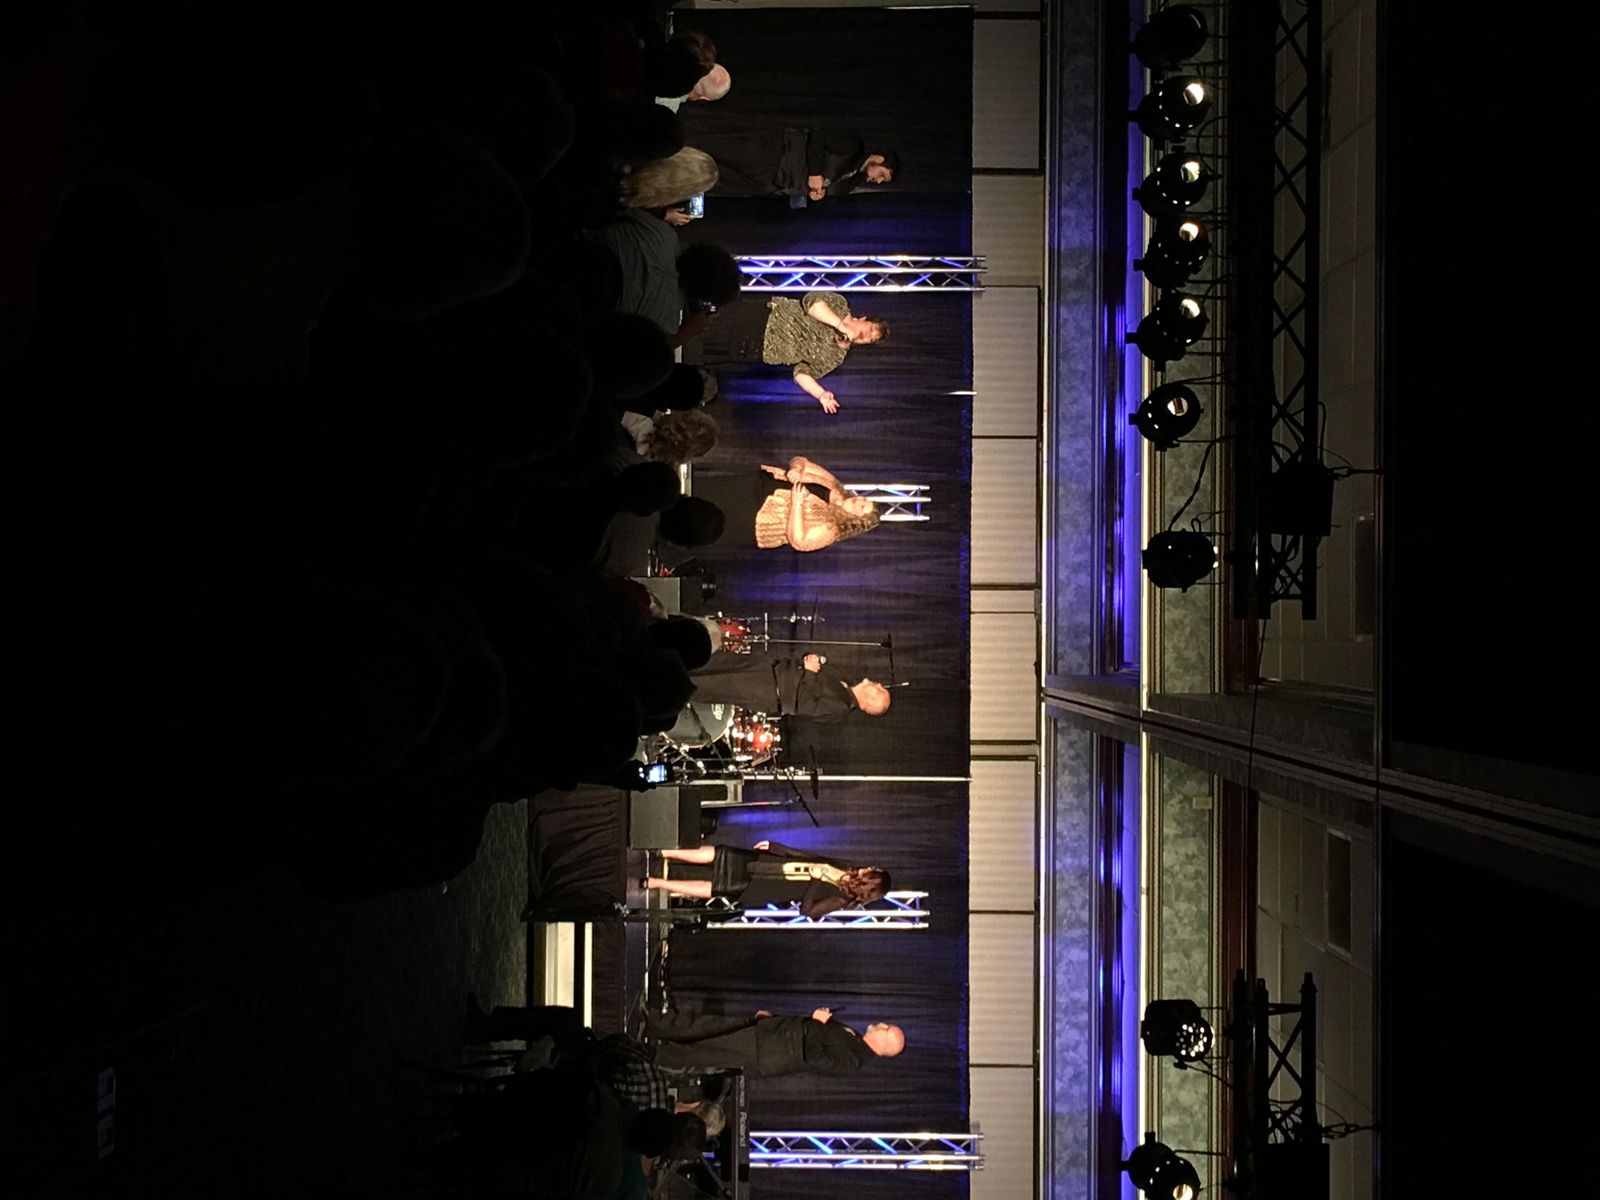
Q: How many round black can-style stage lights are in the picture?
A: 9